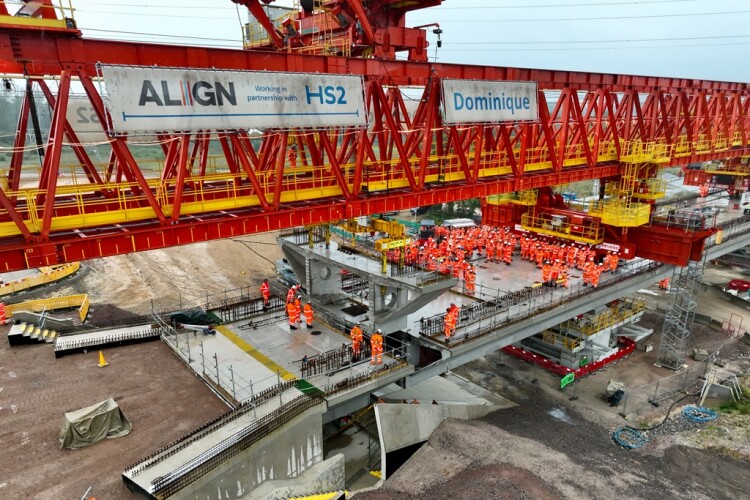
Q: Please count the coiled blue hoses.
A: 2